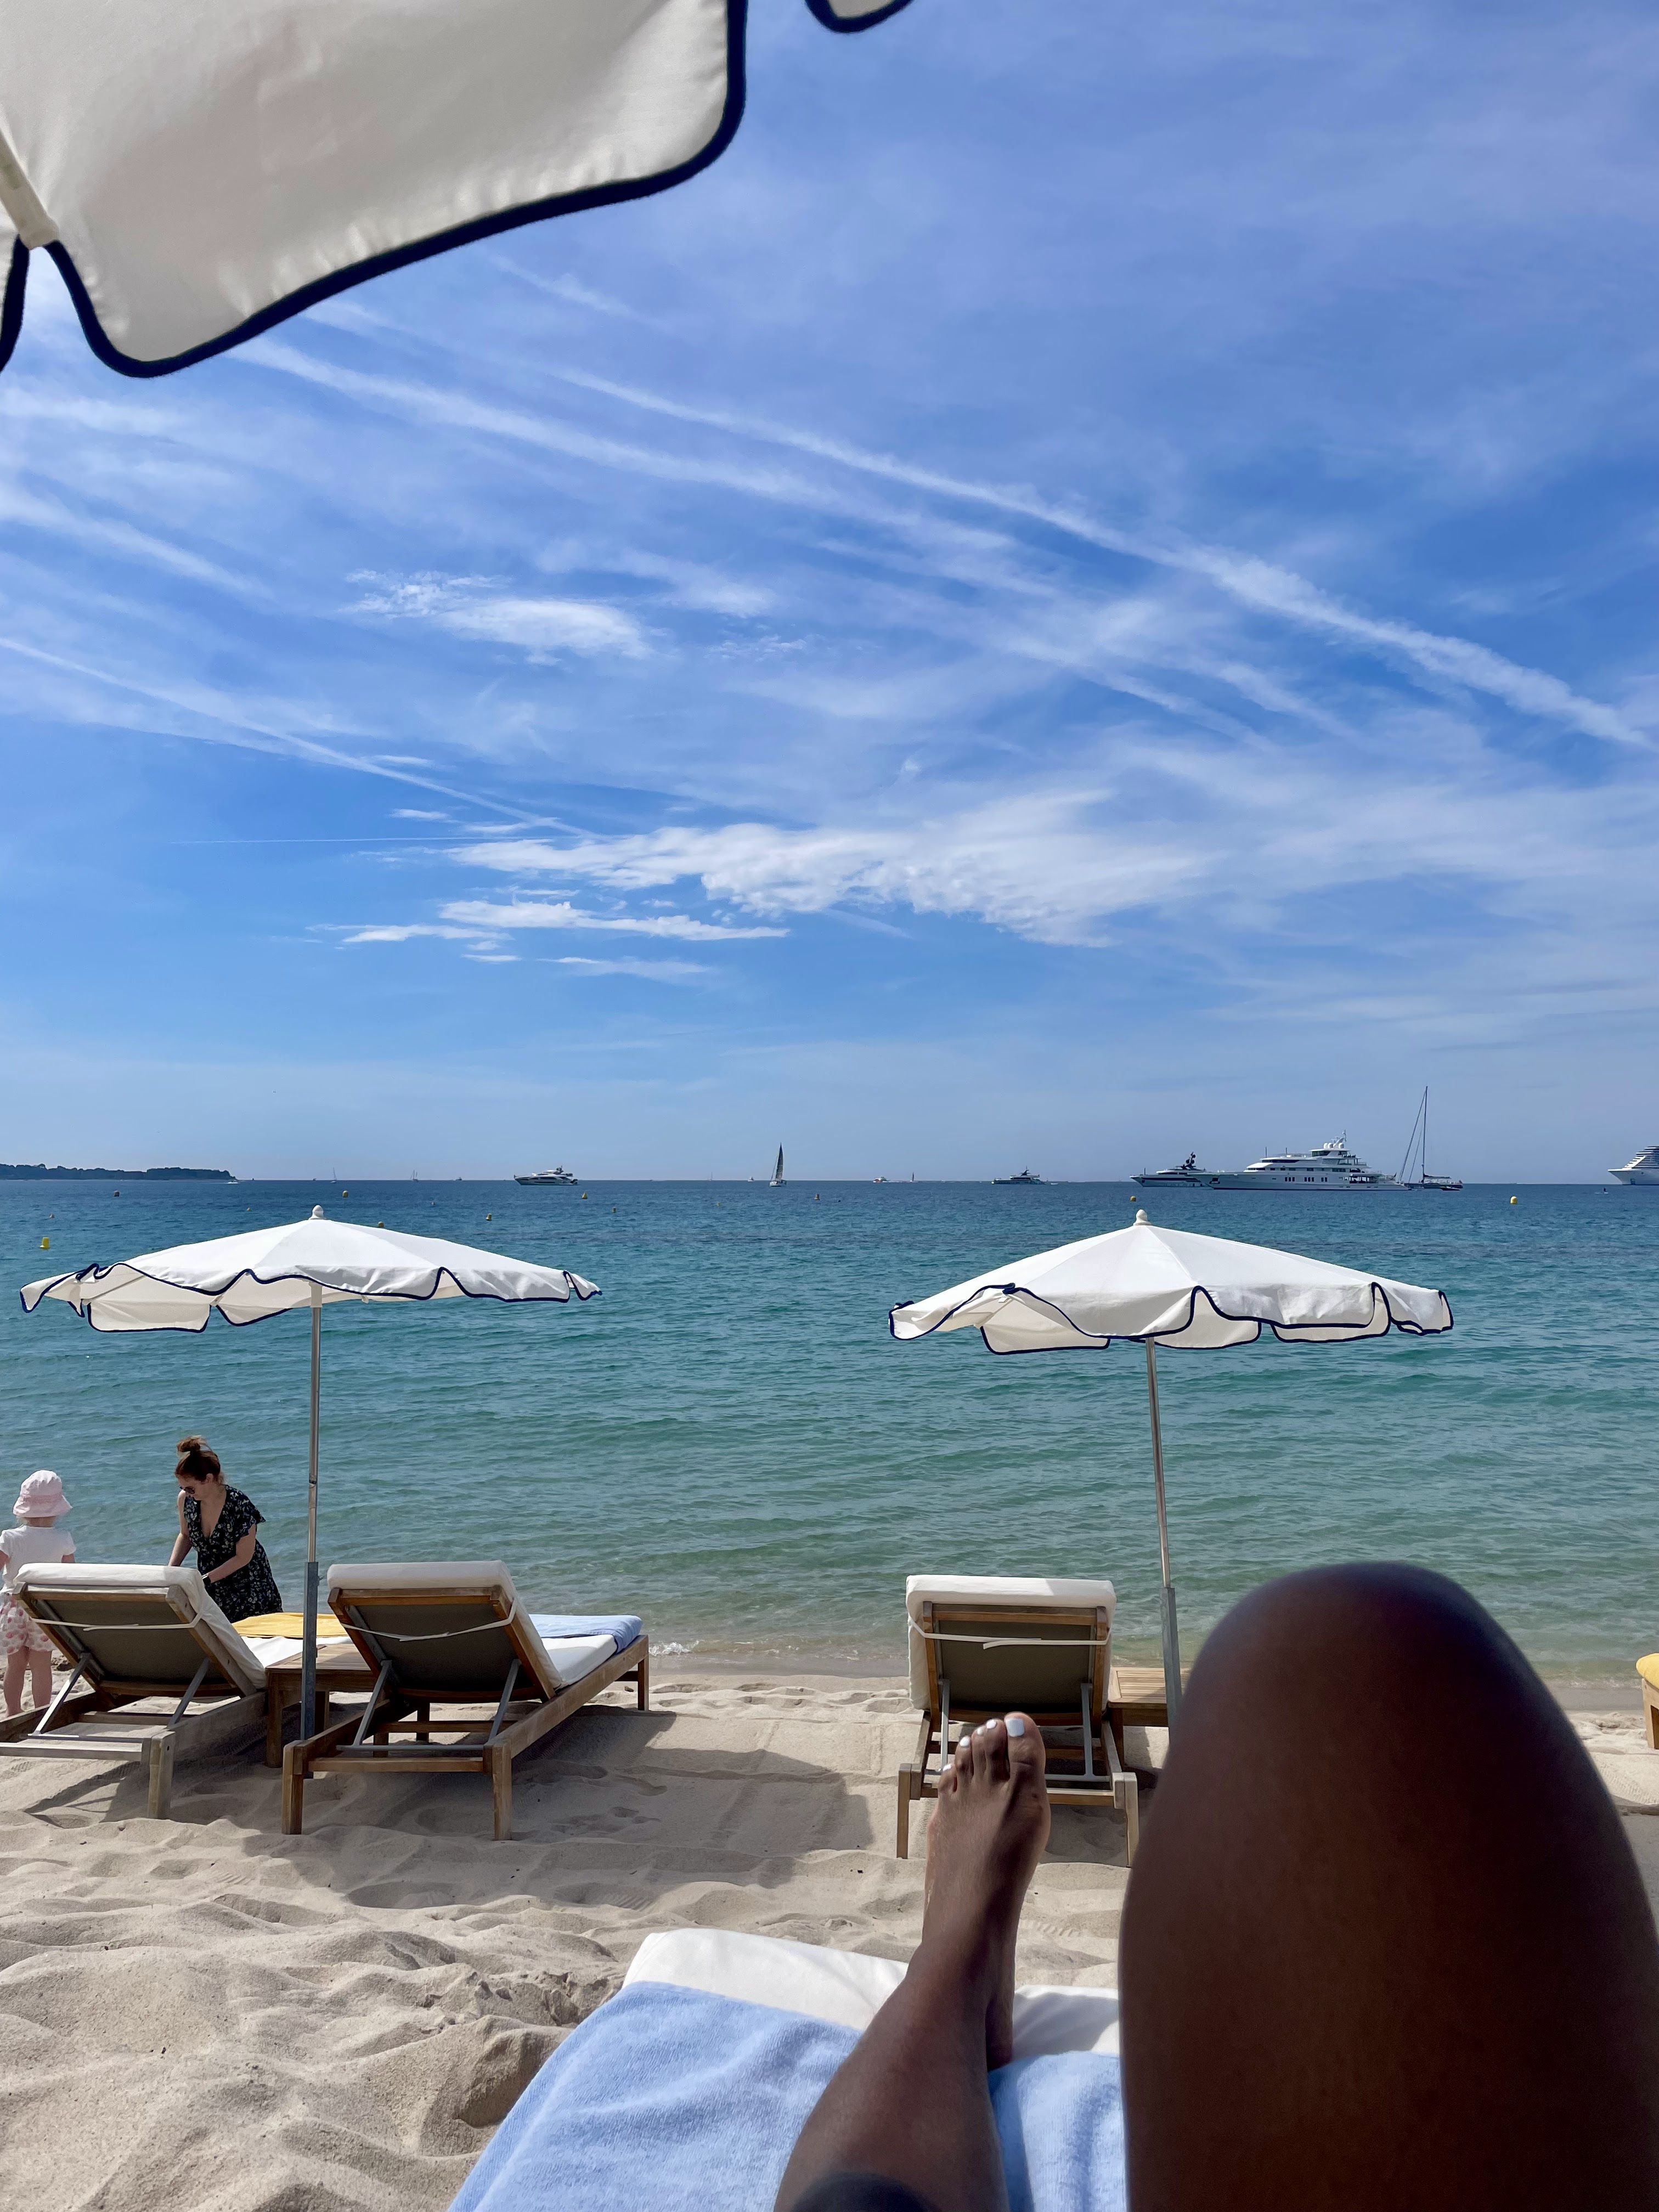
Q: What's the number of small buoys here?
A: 14